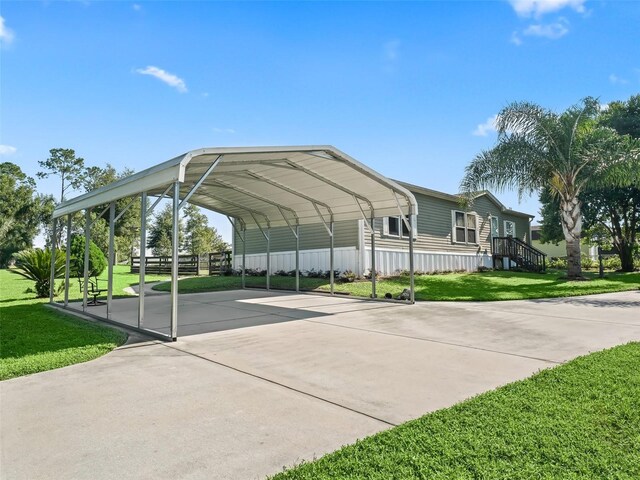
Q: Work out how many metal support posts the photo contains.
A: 12